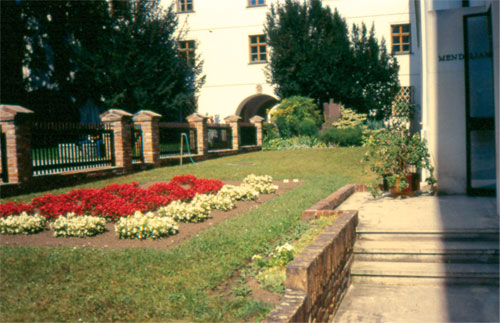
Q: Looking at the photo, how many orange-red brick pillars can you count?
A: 6